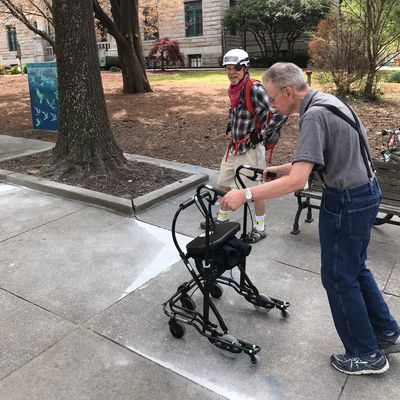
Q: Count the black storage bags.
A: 1